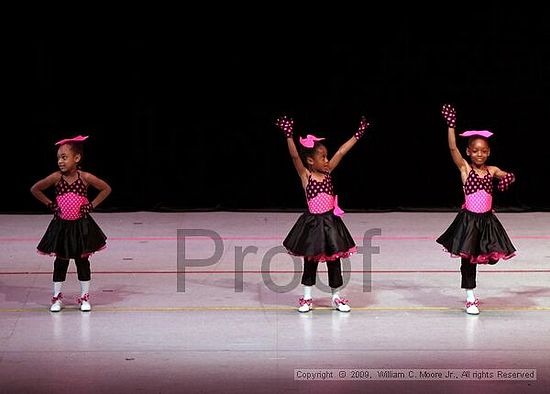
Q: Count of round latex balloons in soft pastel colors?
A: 0